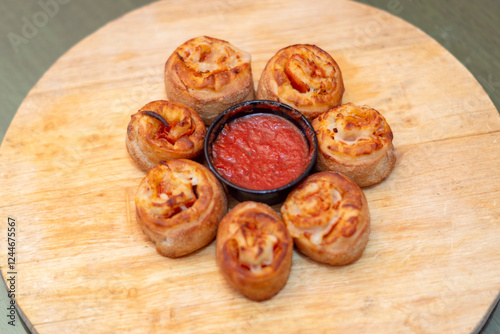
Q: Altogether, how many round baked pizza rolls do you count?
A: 7